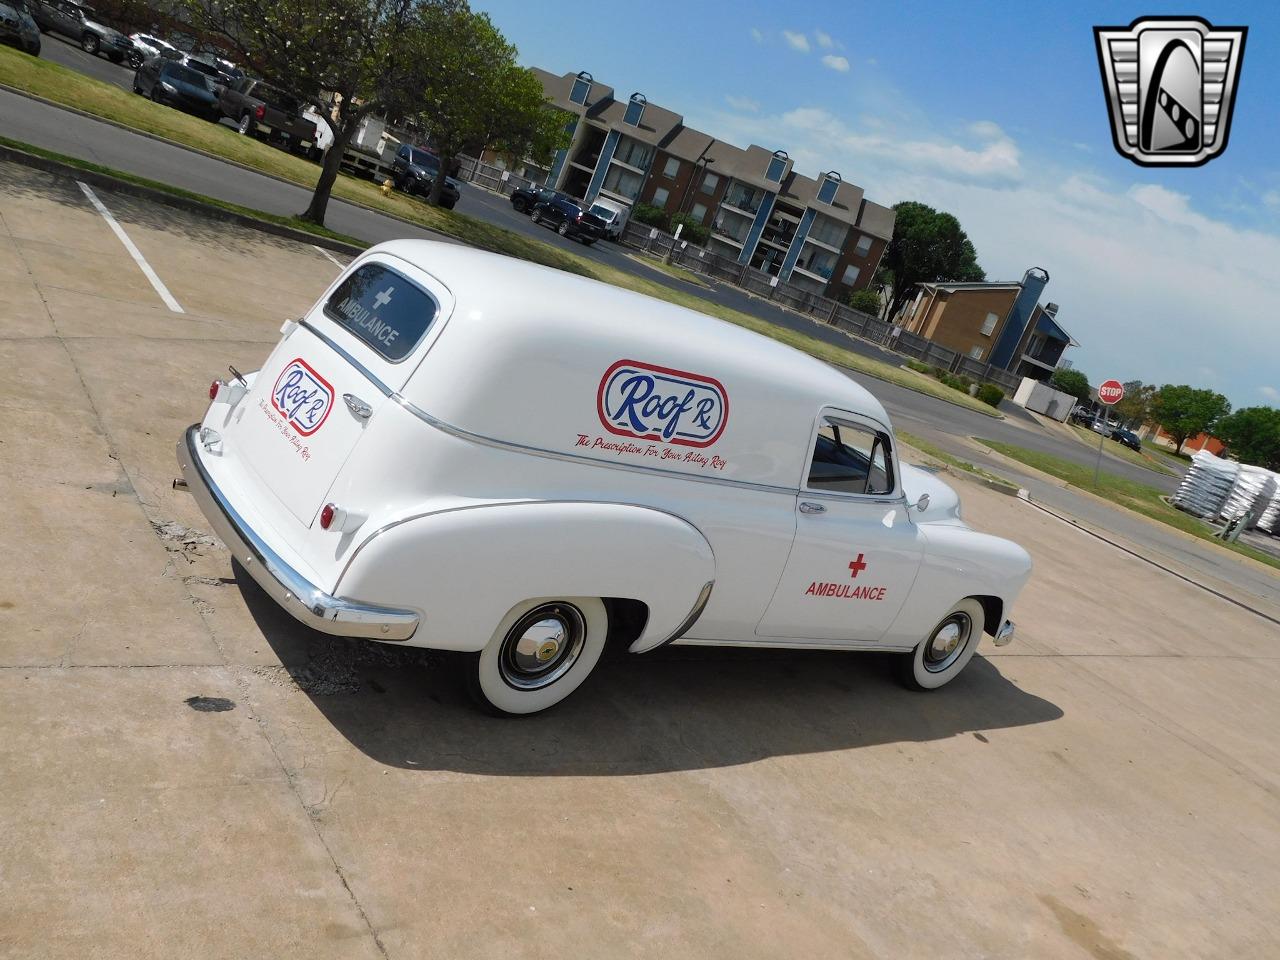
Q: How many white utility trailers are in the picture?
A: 1